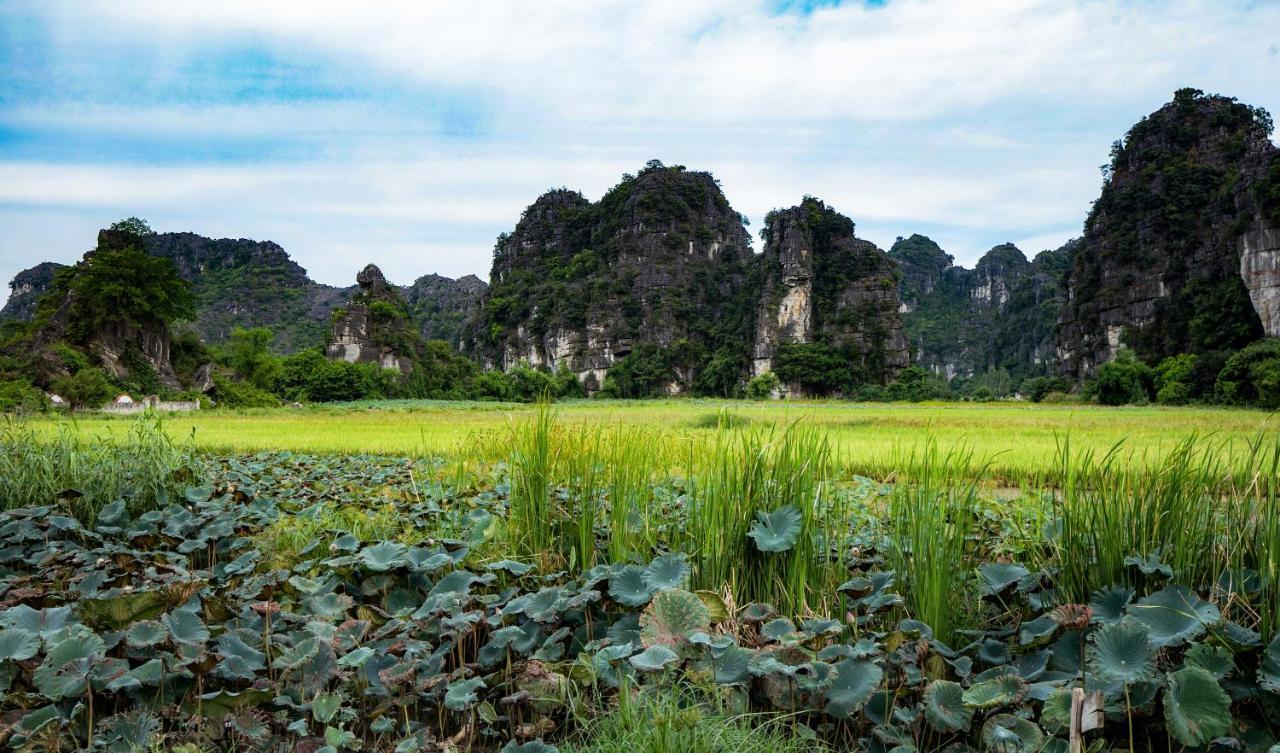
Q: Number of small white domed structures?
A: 2